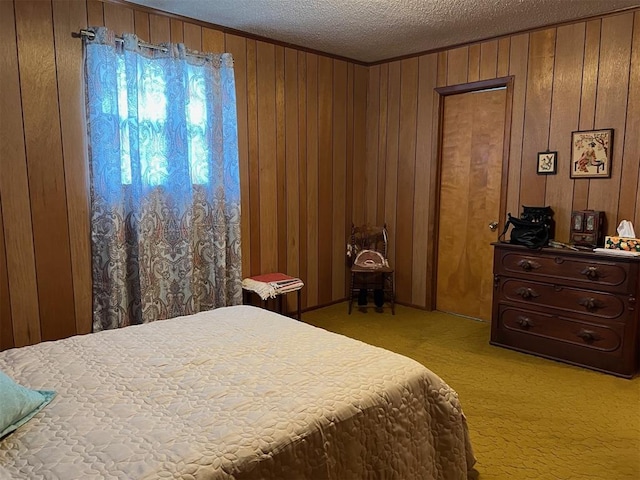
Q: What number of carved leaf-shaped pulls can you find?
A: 6